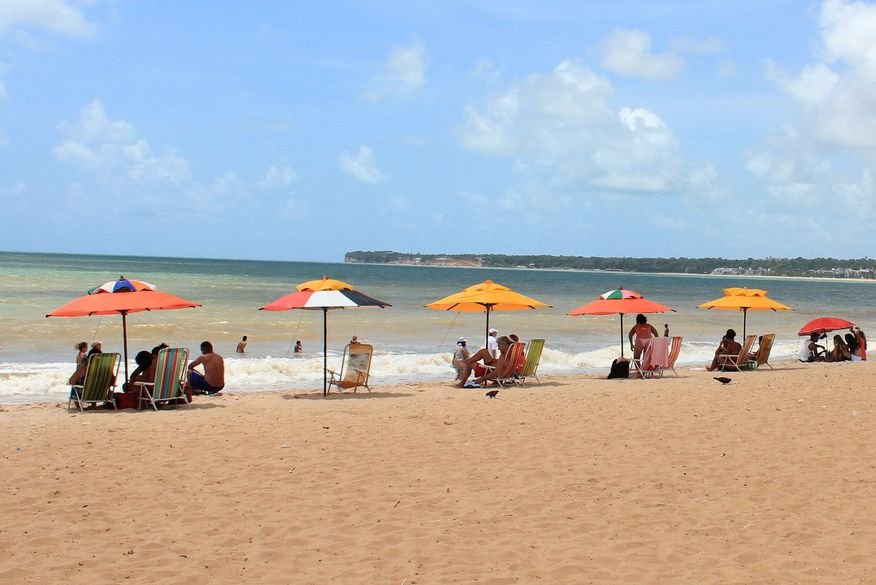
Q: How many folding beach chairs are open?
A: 9